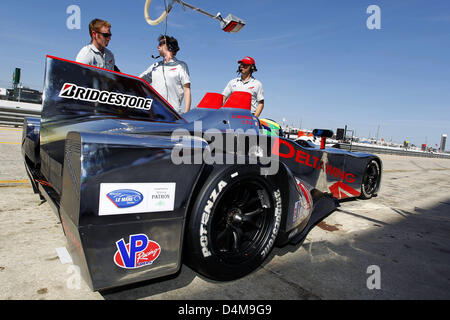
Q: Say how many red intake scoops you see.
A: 2